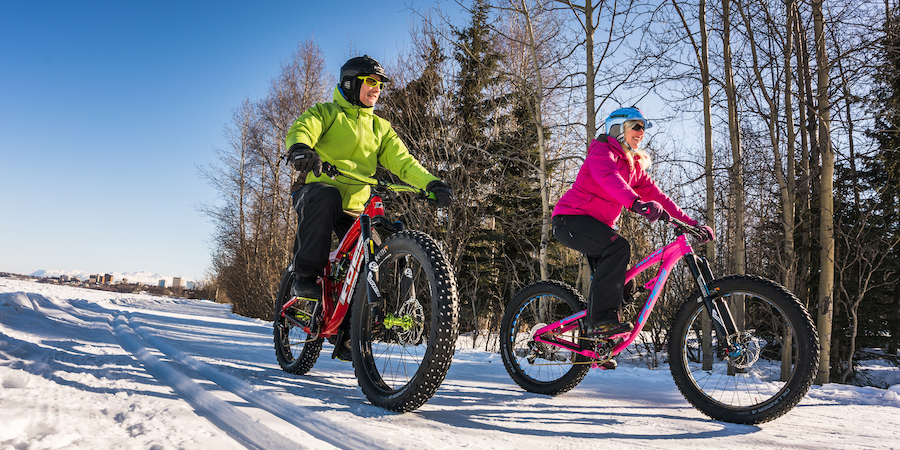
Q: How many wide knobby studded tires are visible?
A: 4